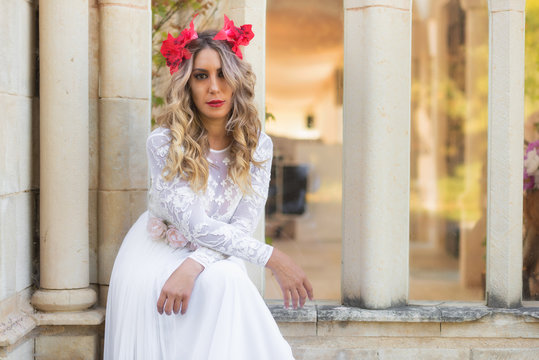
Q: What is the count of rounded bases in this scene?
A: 1